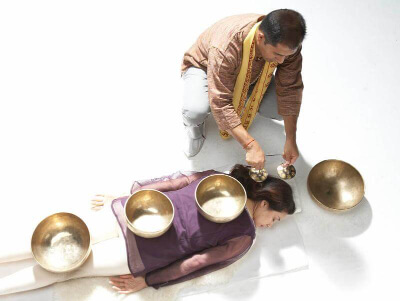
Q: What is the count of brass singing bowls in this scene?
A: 4